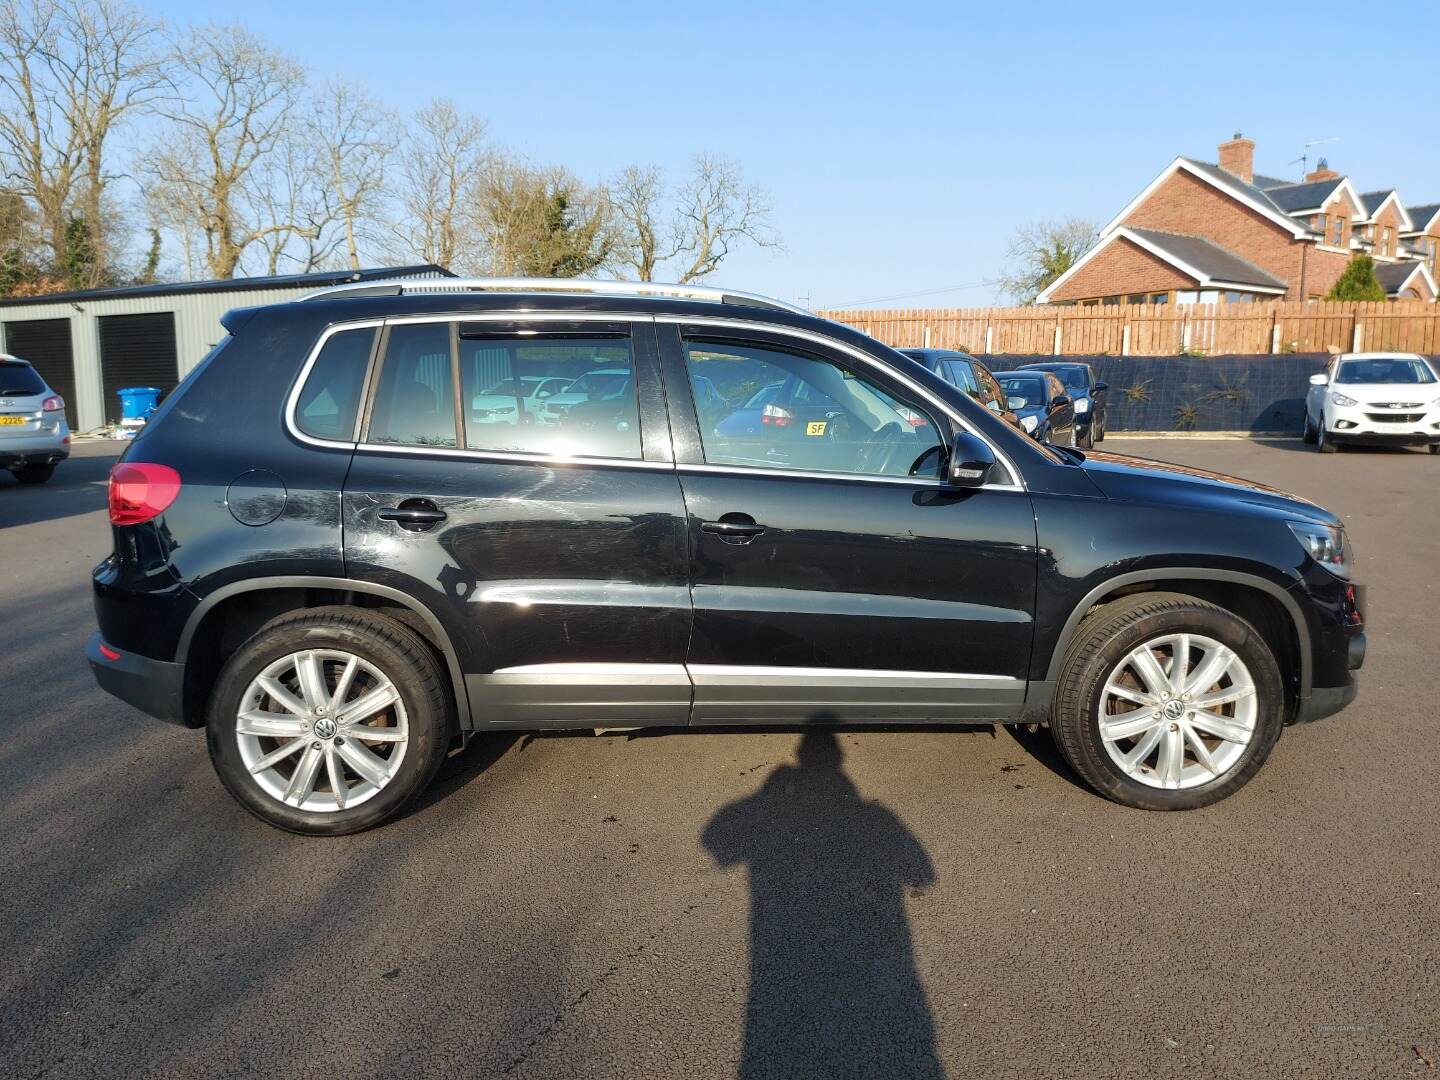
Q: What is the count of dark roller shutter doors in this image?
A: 2